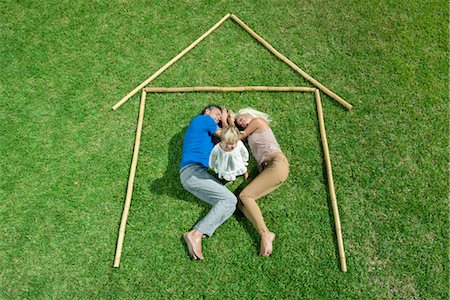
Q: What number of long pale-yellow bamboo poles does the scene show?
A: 5